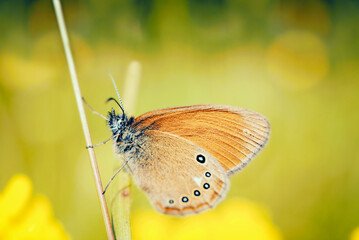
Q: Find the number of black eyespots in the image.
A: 6